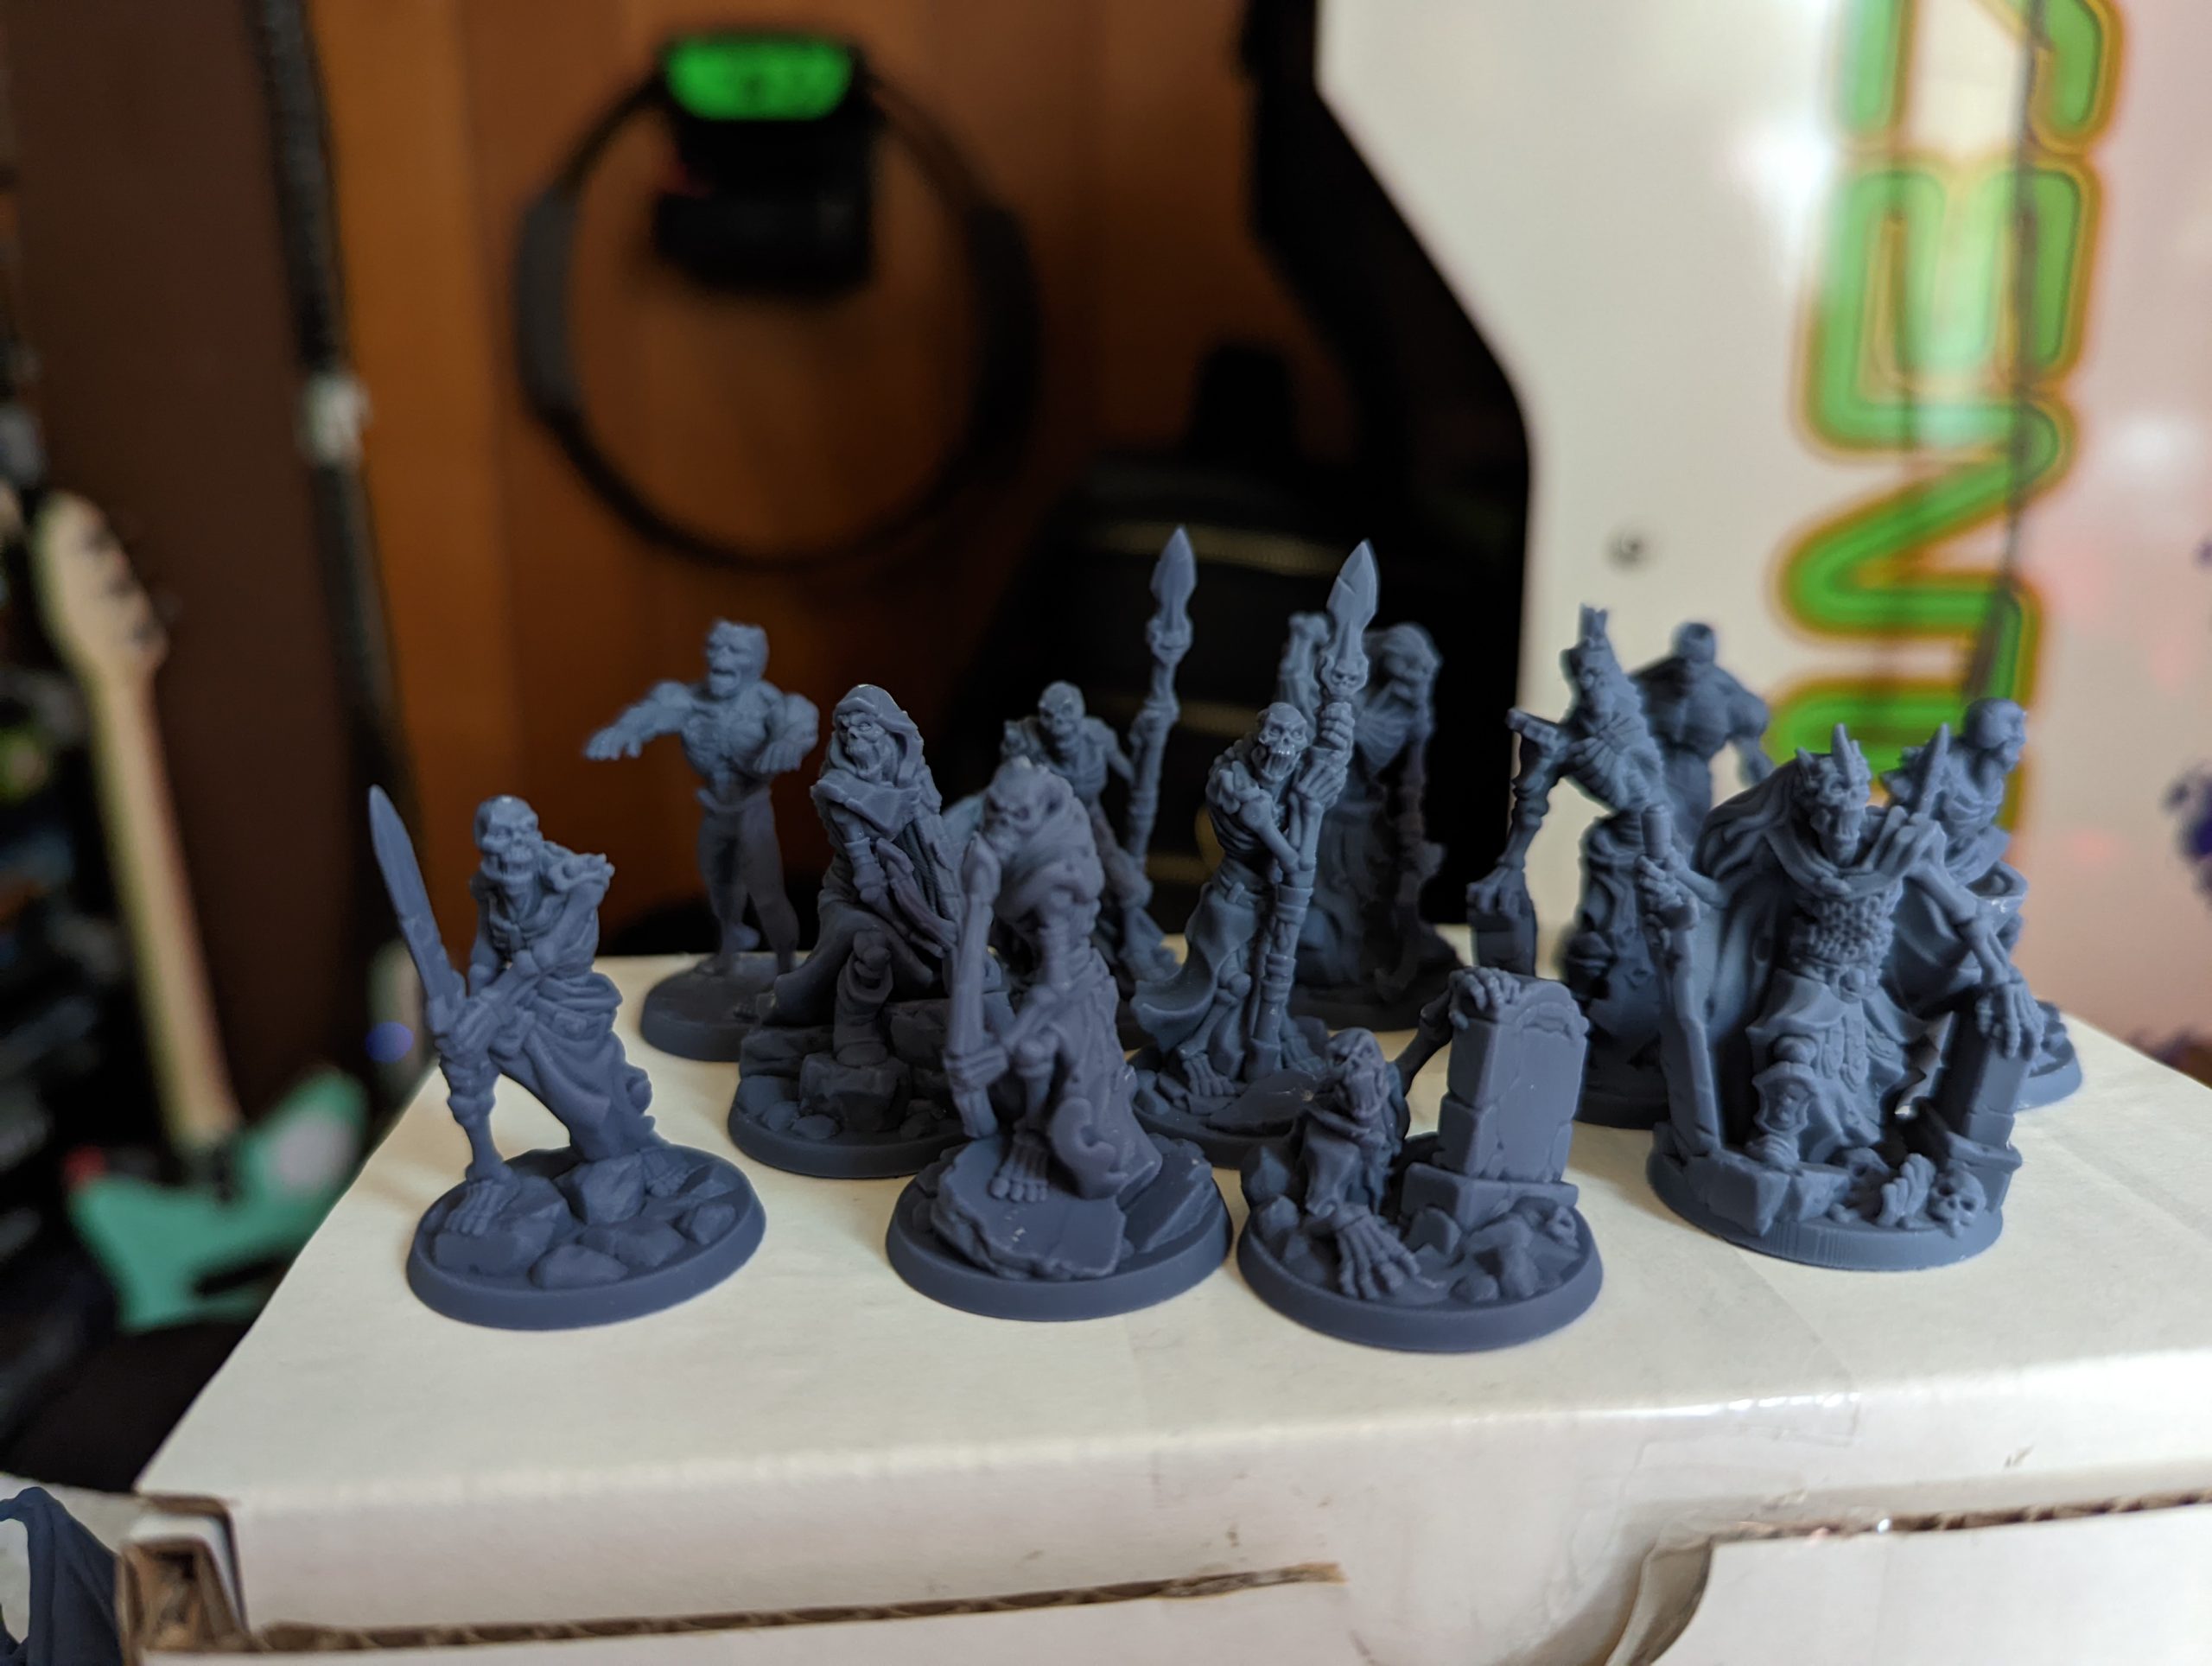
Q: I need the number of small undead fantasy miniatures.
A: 12